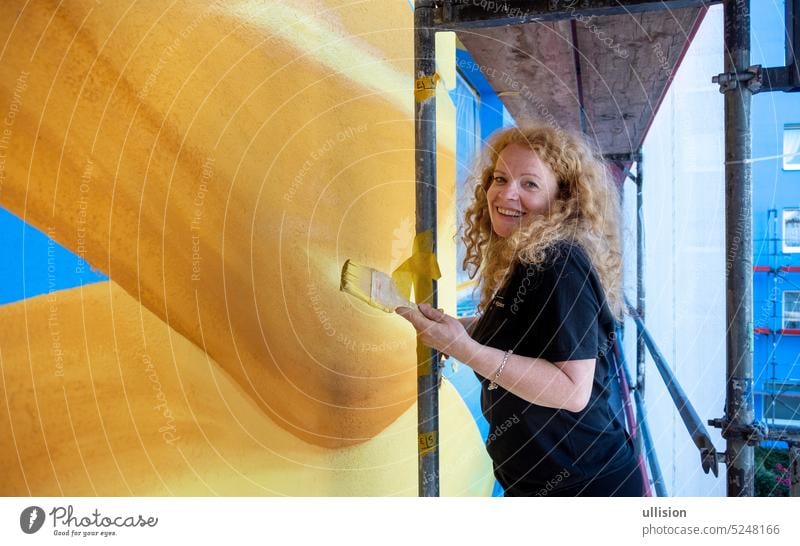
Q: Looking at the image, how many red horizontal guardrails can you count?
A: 2